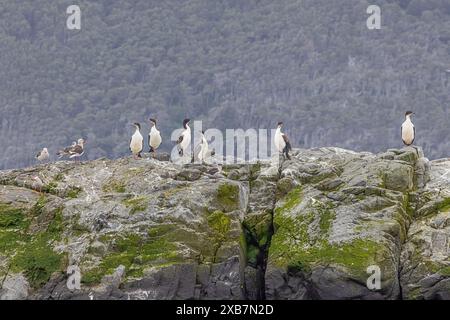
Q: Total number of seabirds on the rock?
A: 9